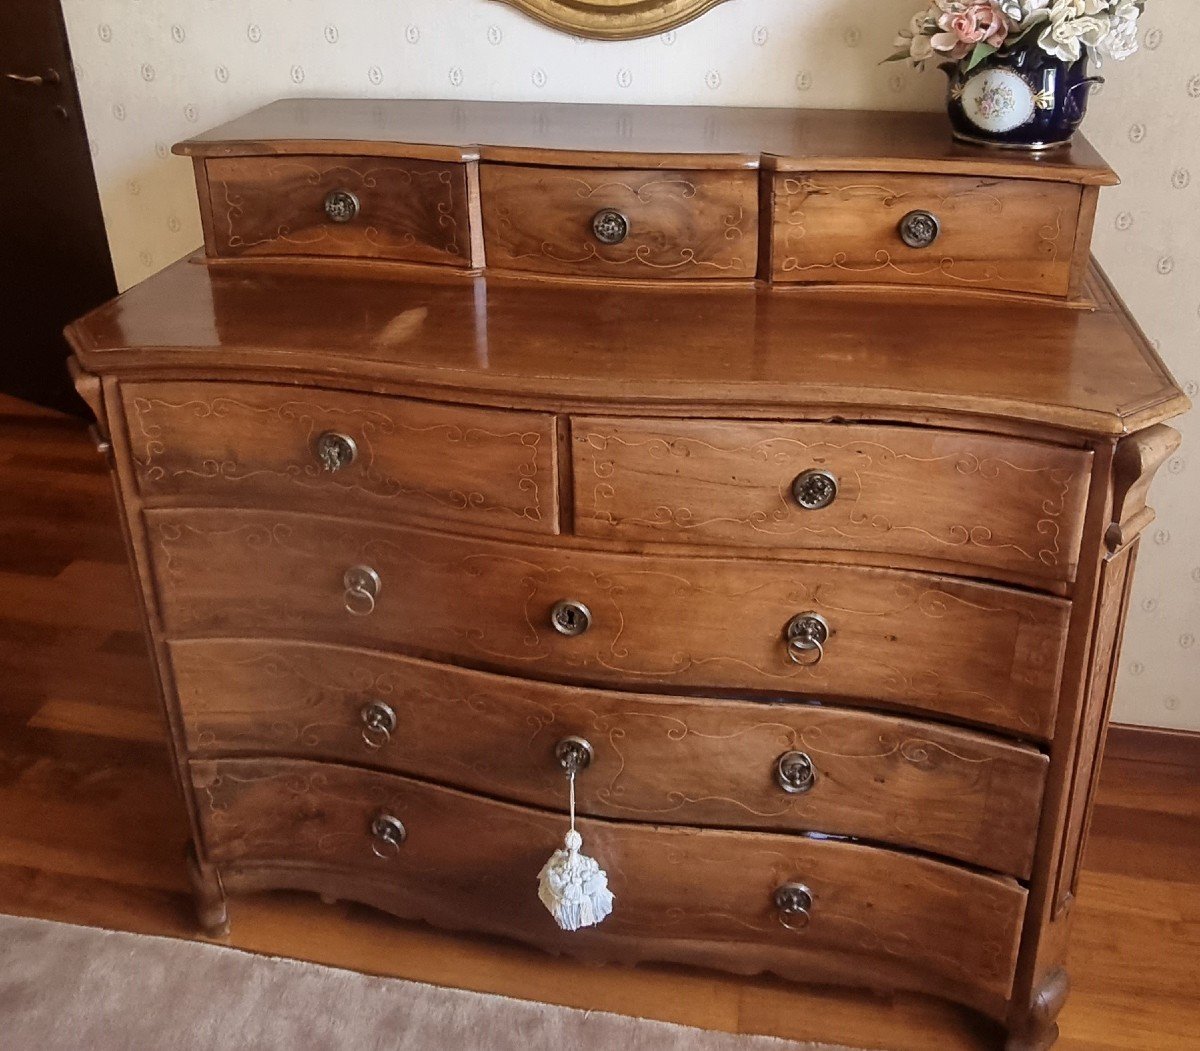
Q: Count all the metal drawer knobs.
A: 11